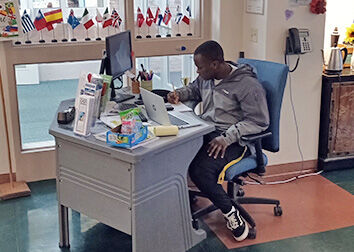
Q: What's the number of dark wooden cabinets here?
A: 1